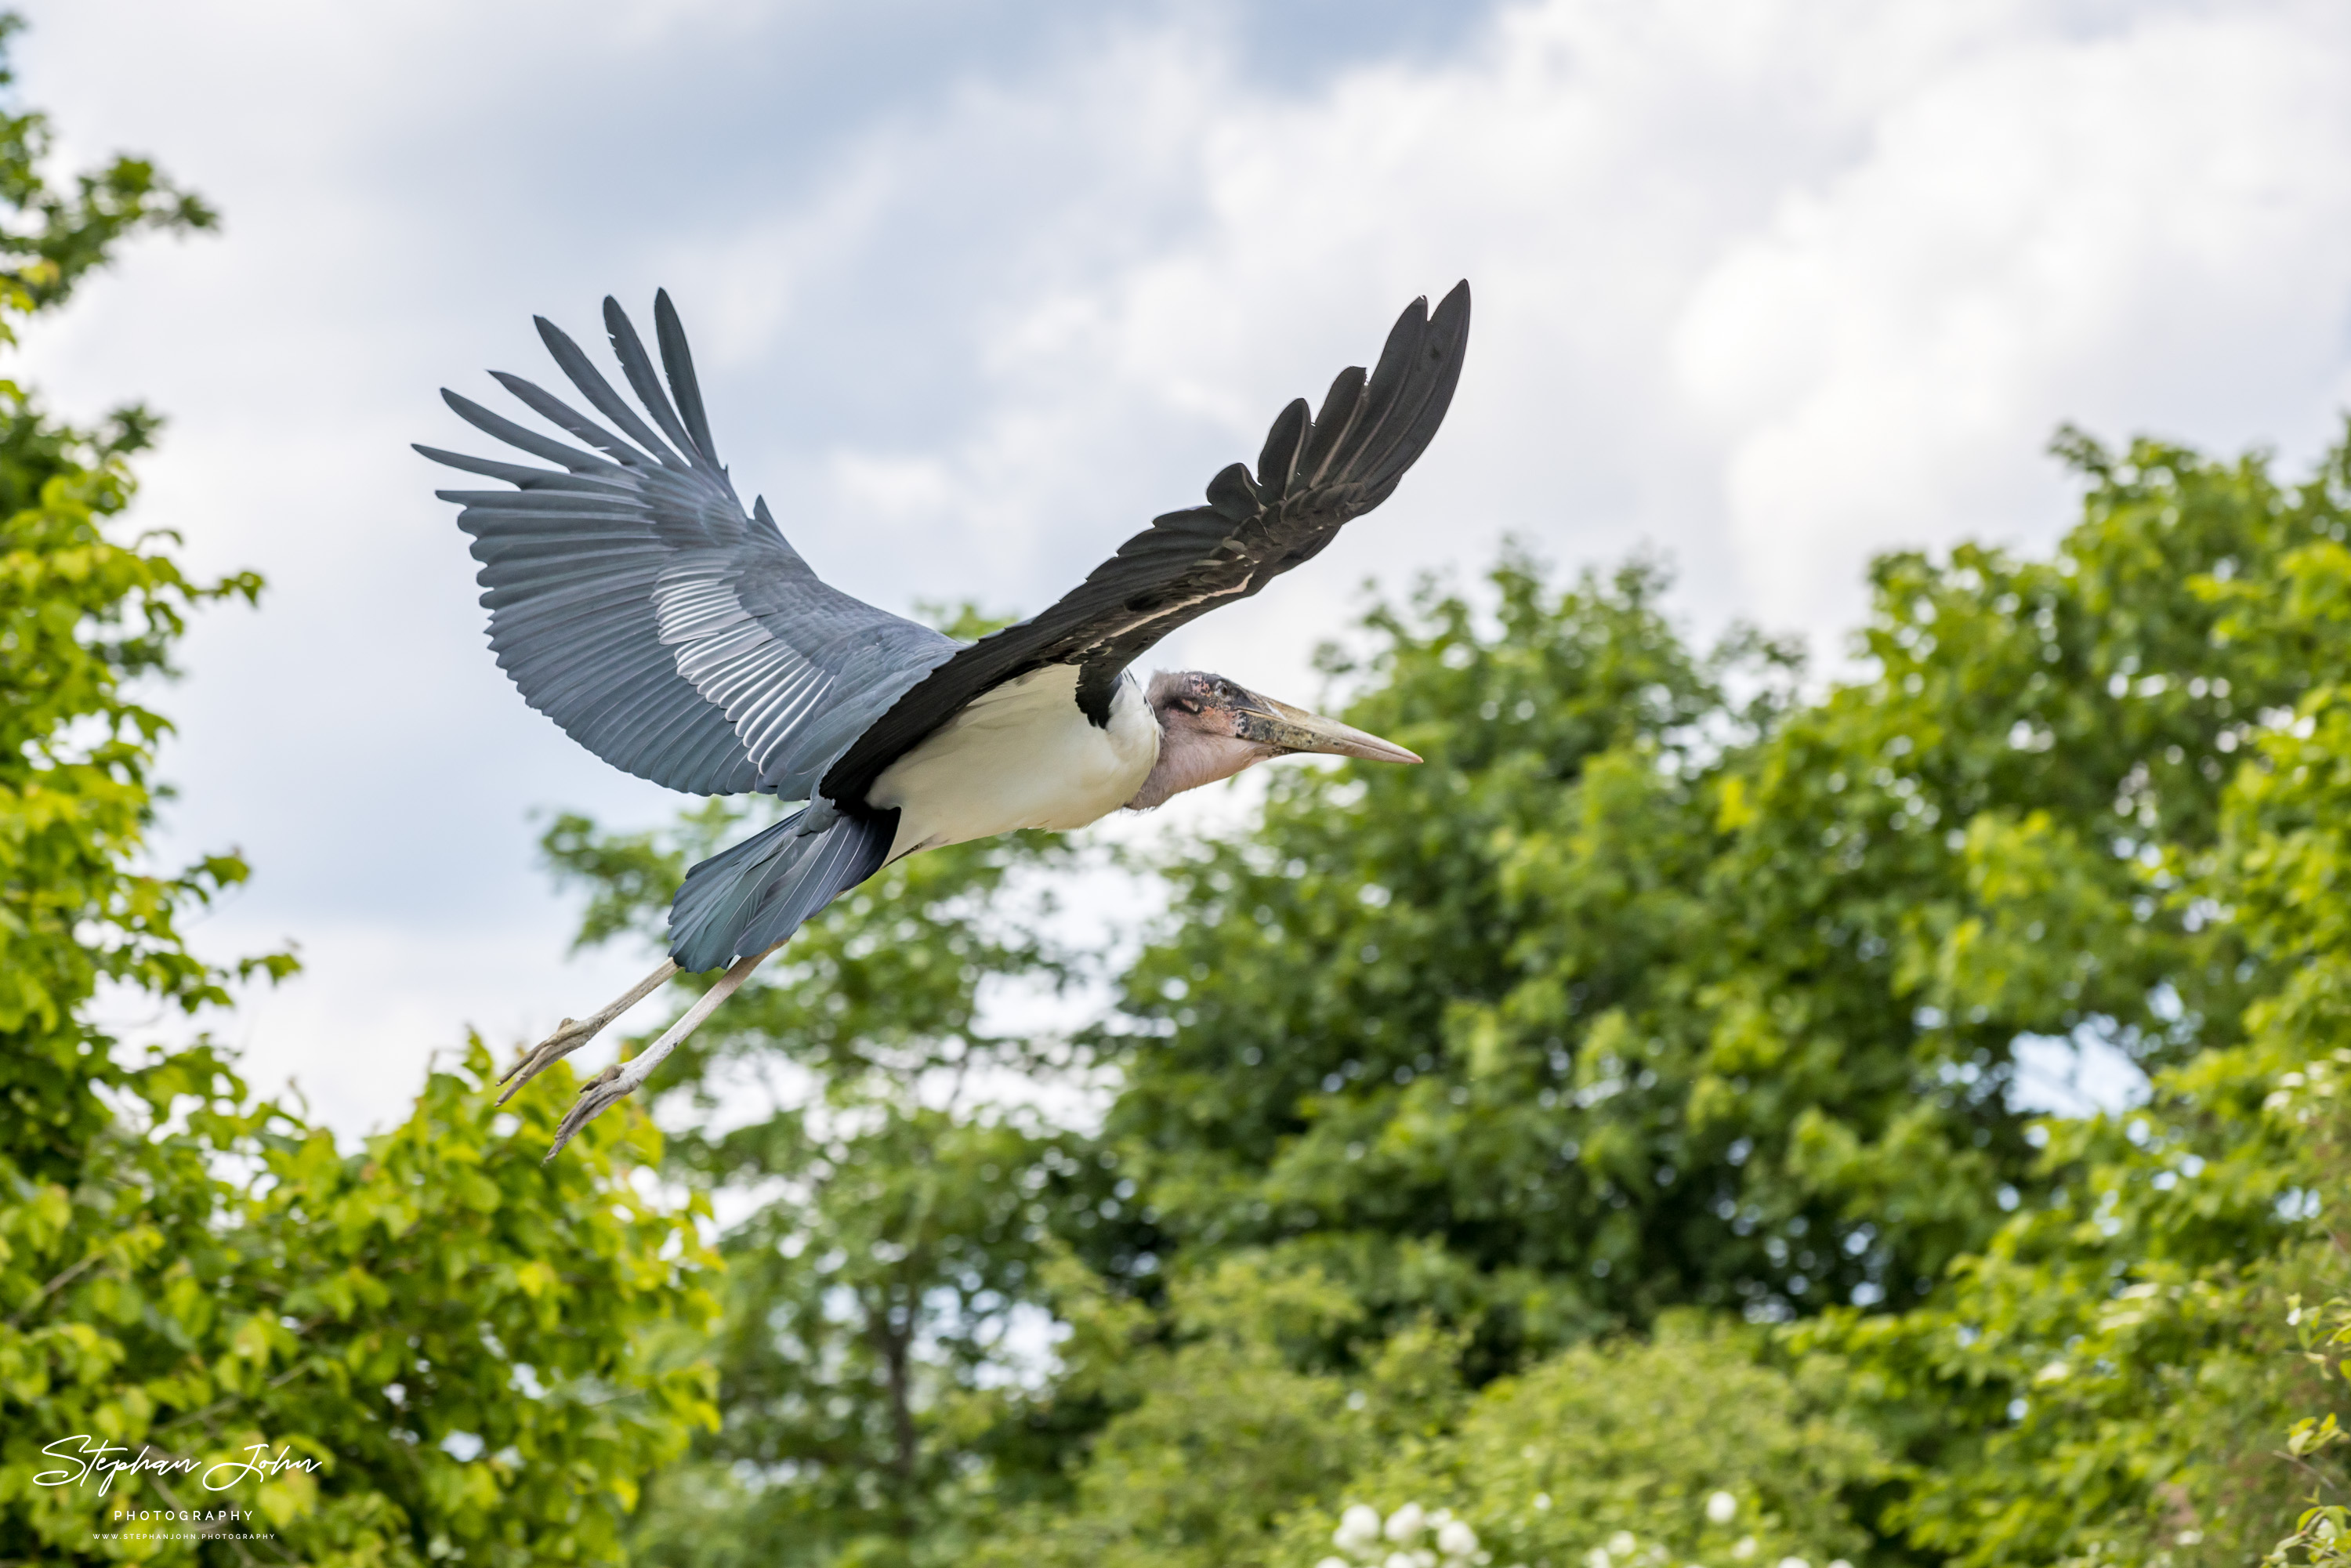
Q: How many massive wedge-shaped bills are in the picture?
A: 1